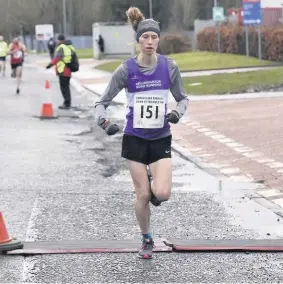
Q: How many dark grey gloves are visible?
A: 2